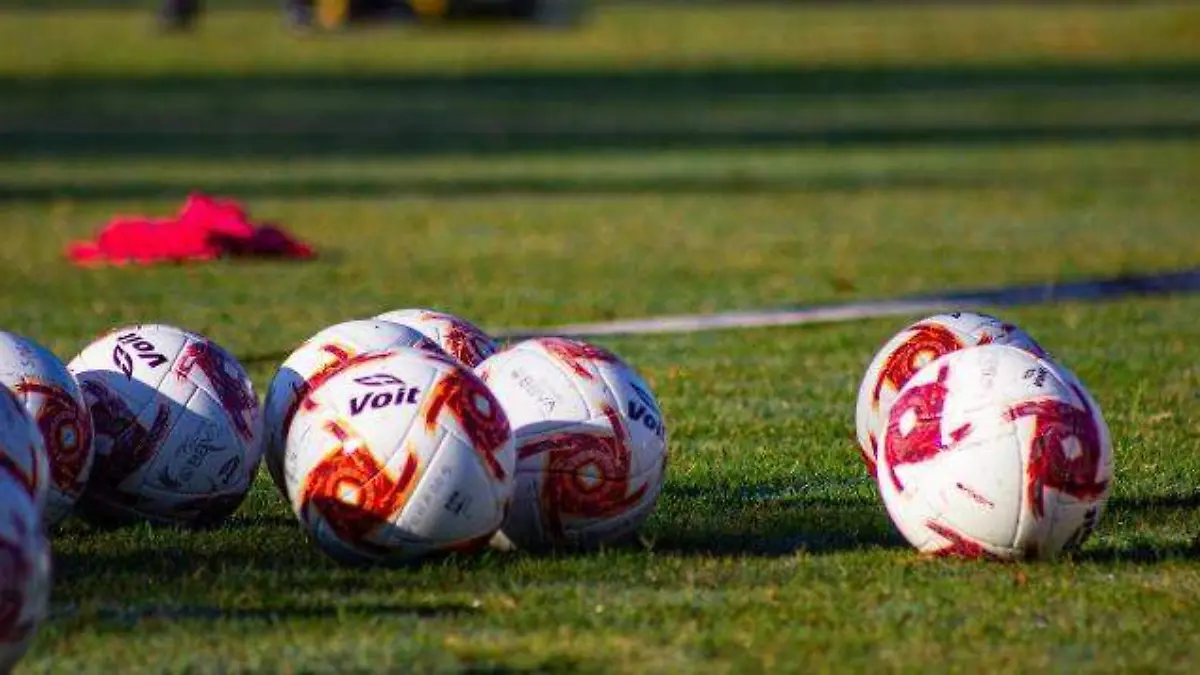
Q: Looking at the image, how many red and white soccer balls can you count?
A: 10